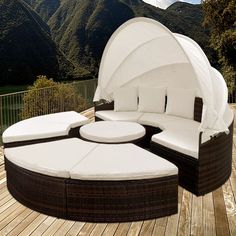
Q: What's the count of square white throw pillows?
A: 3